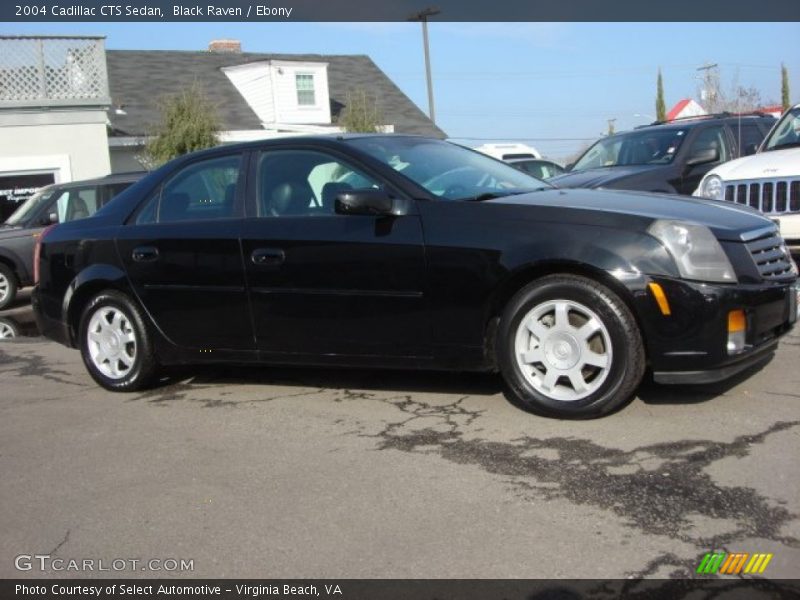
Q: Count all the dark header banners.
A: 1